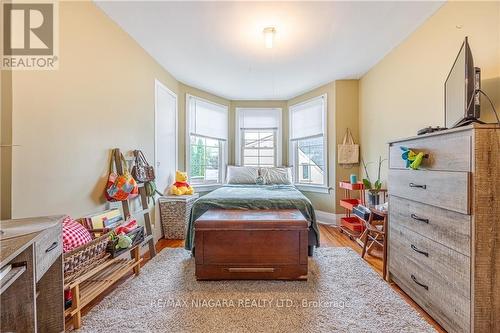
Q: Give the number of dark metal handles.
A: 5